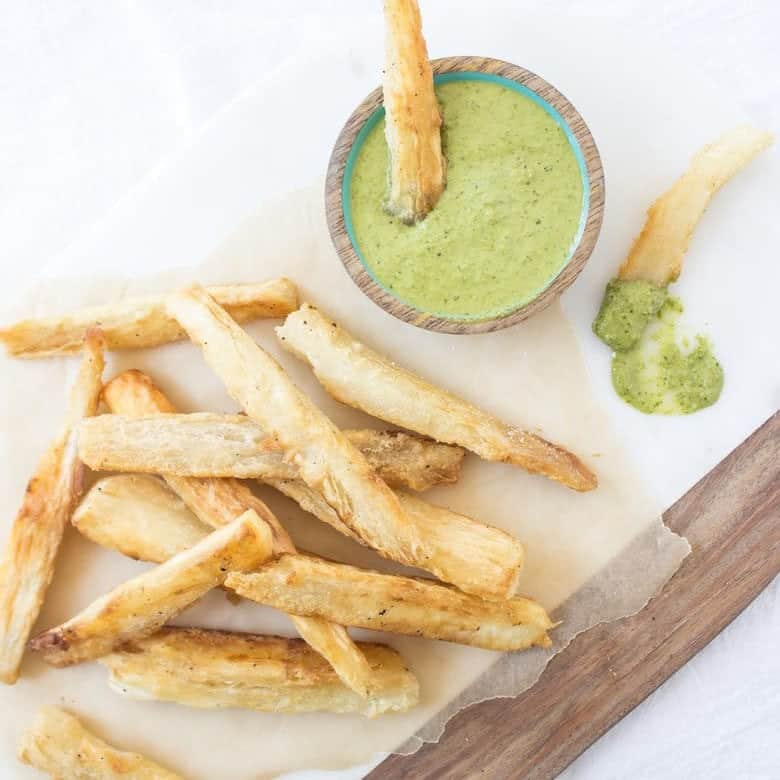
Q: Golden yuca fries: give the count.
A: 14